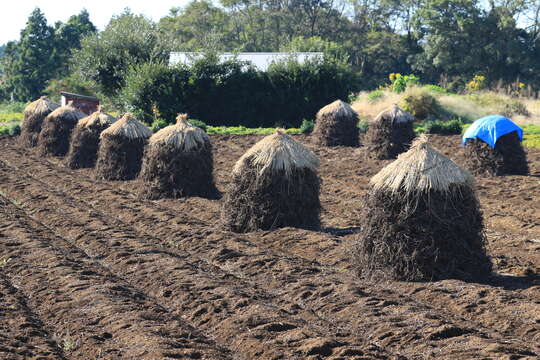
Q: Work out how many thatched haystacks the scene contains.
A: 9